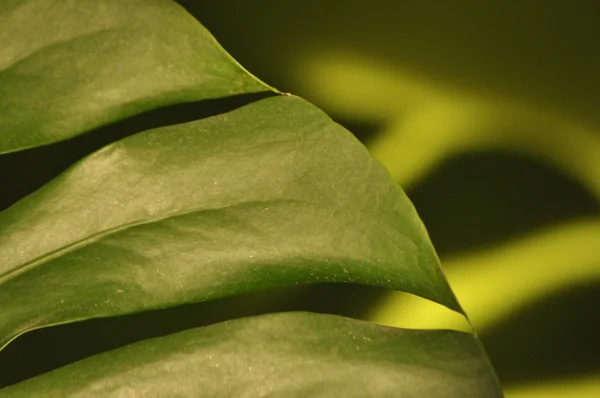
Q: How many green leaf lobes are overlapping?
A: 3